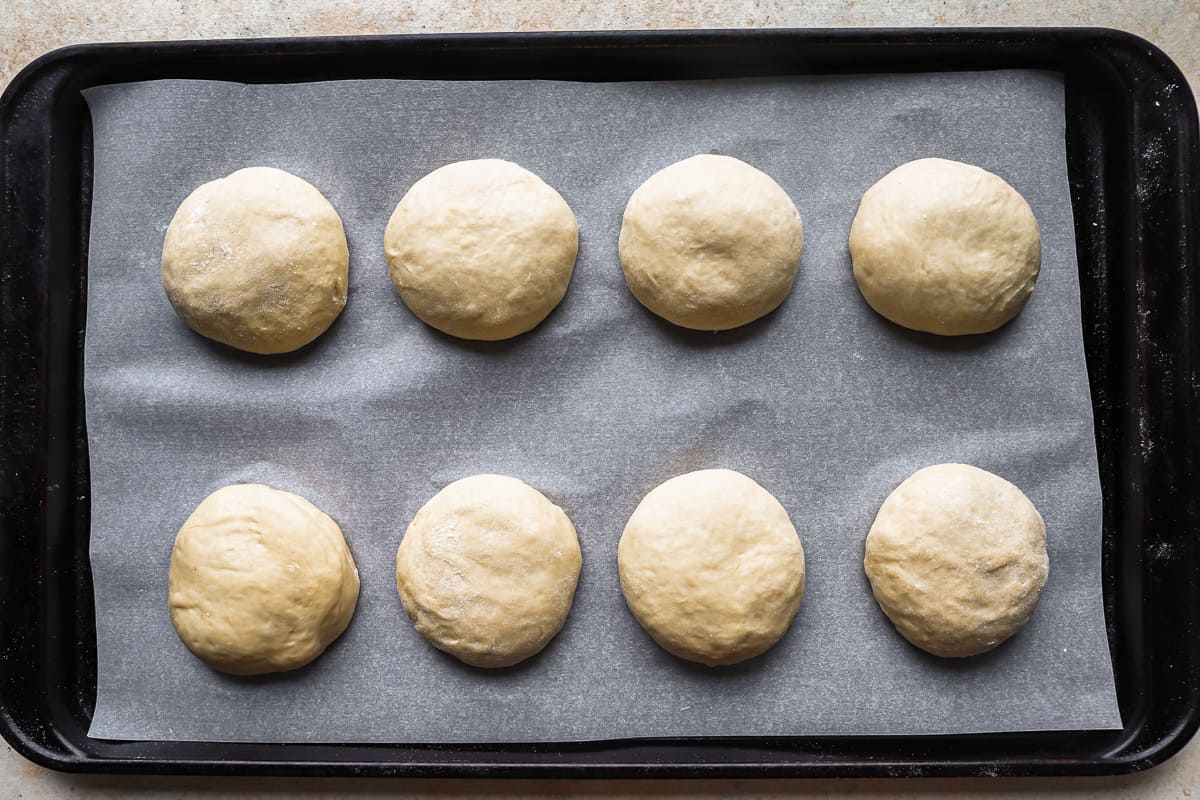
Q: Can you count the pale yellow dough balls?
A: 8